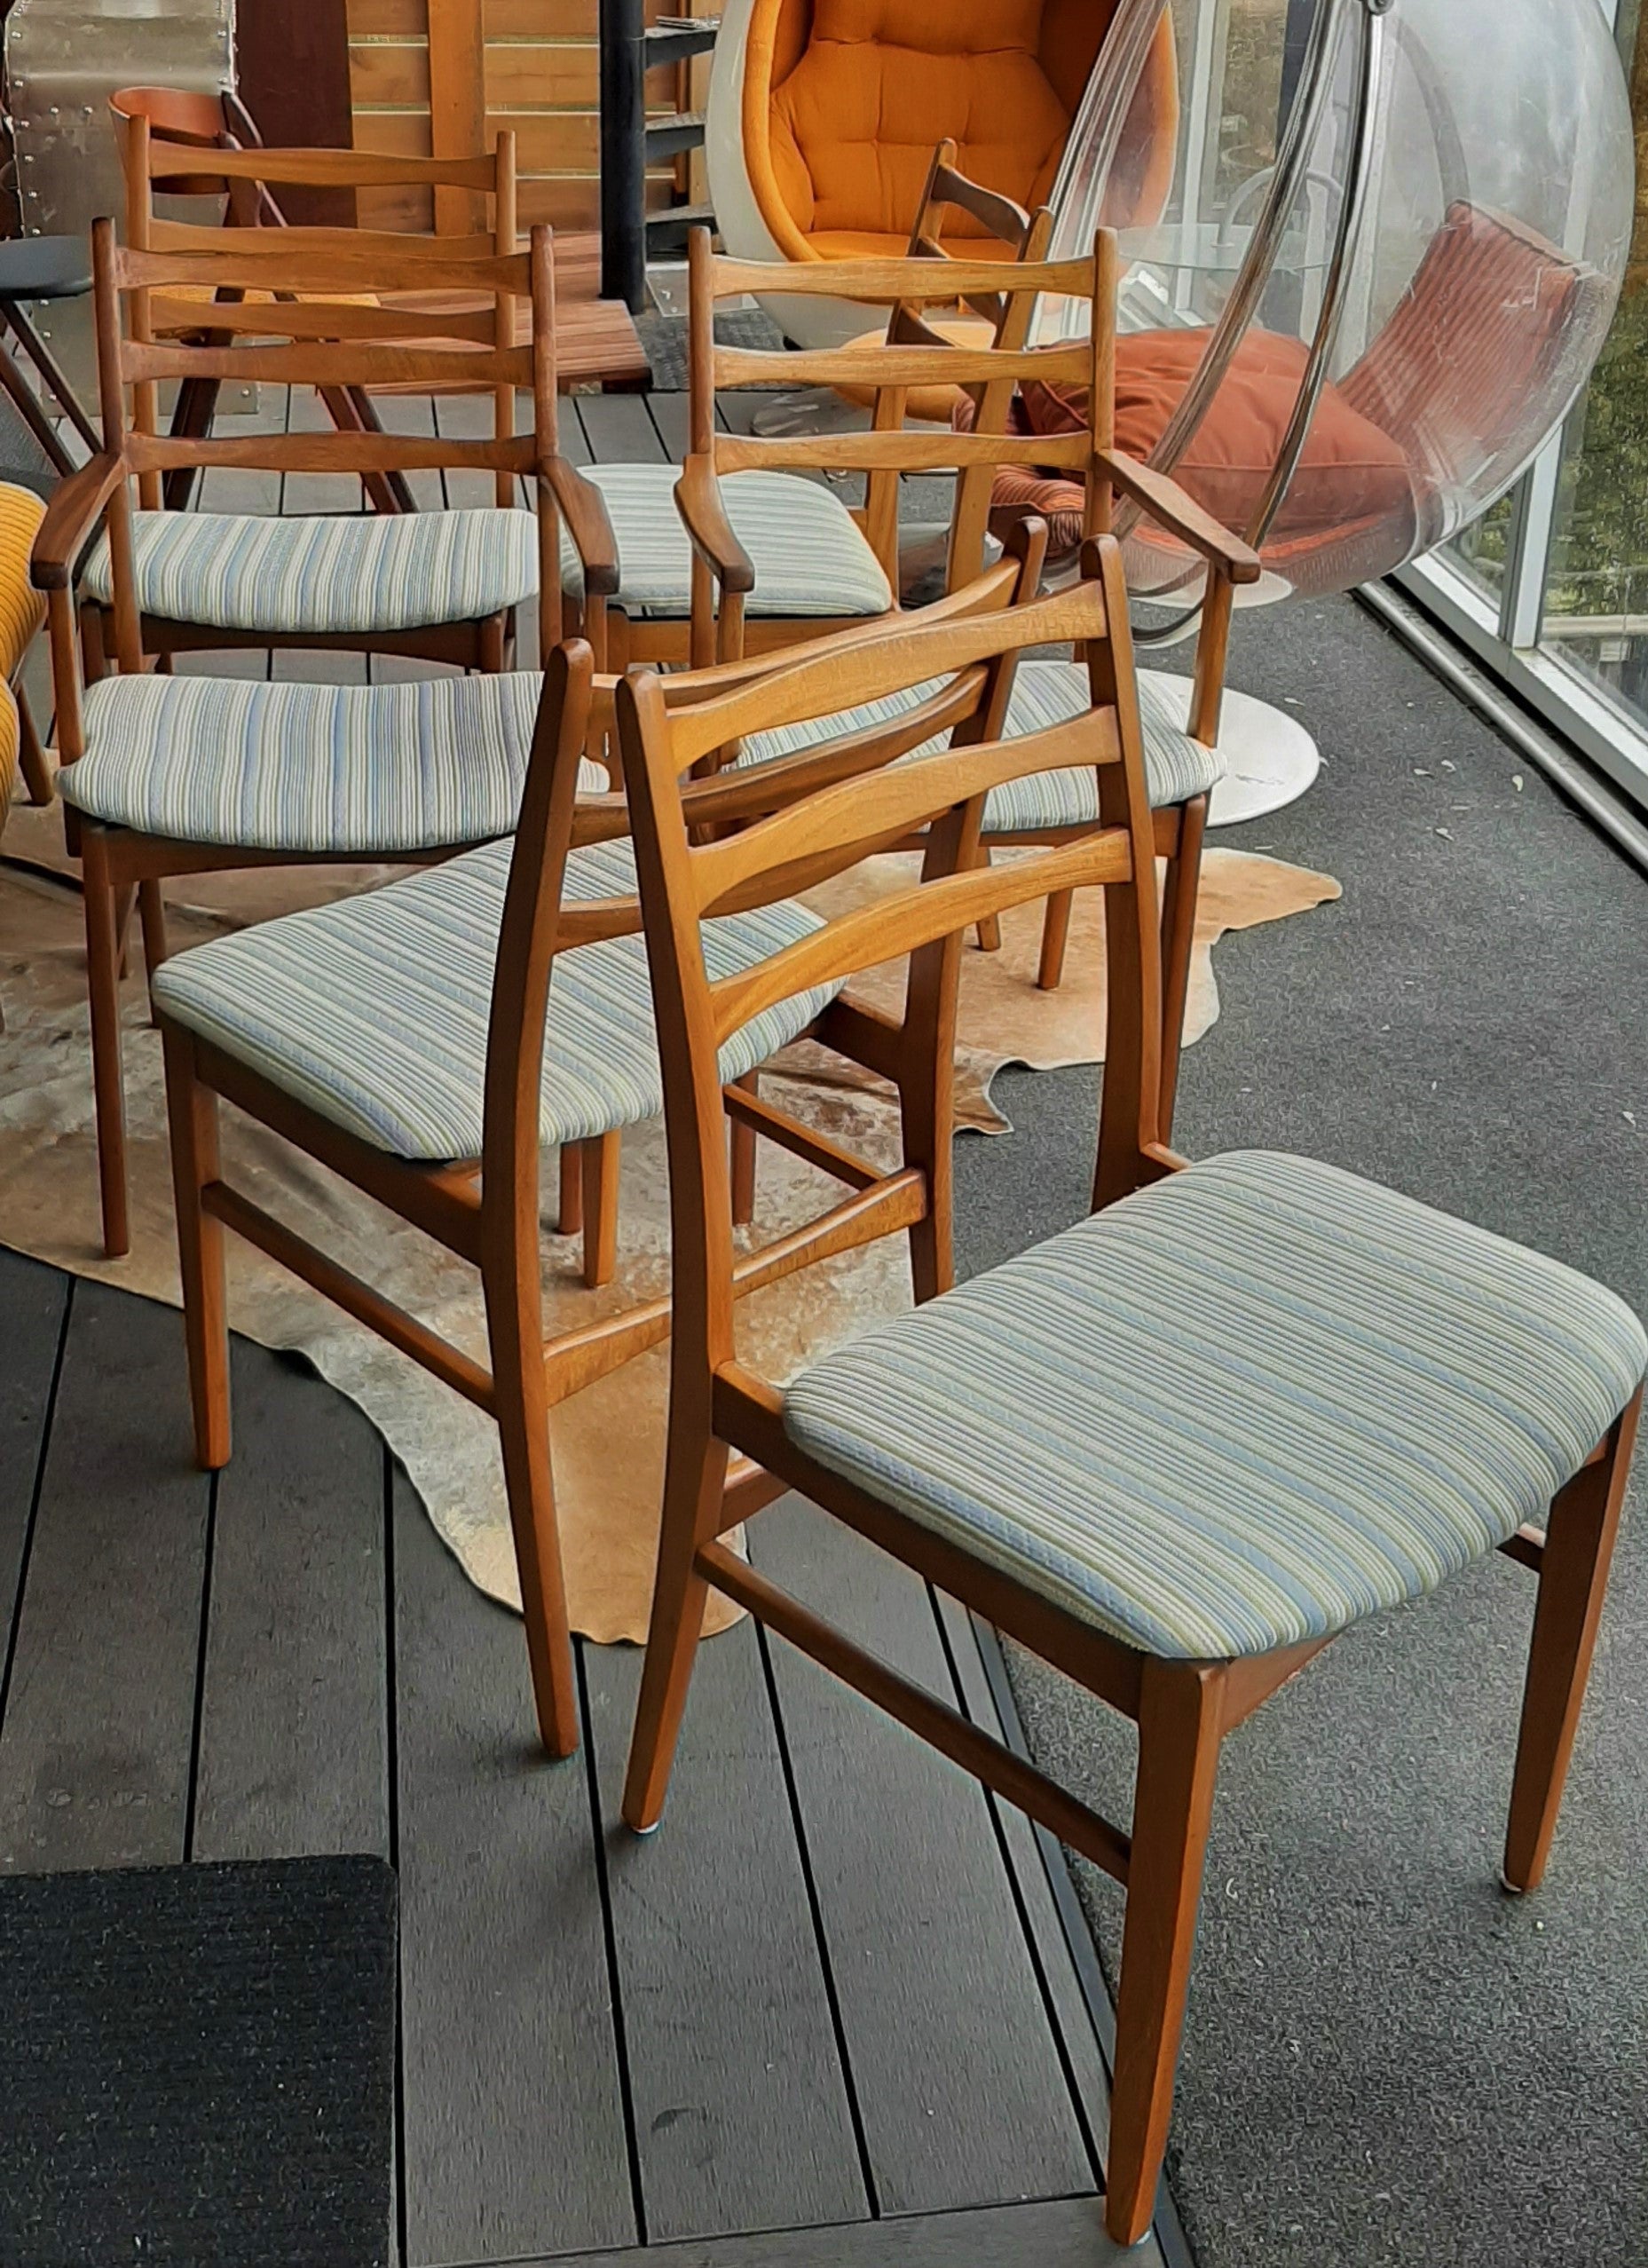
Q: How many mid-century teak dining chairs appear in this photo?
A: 6